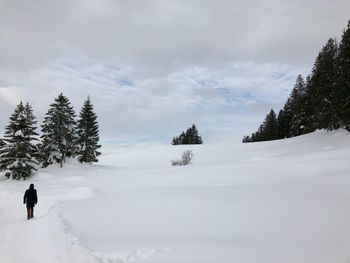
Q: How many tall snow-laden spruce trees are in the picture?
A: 3